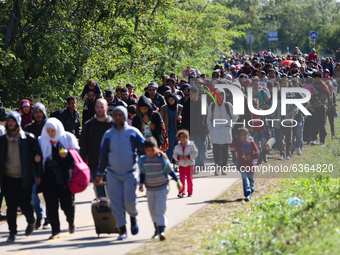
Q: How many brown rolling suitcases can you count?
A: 1